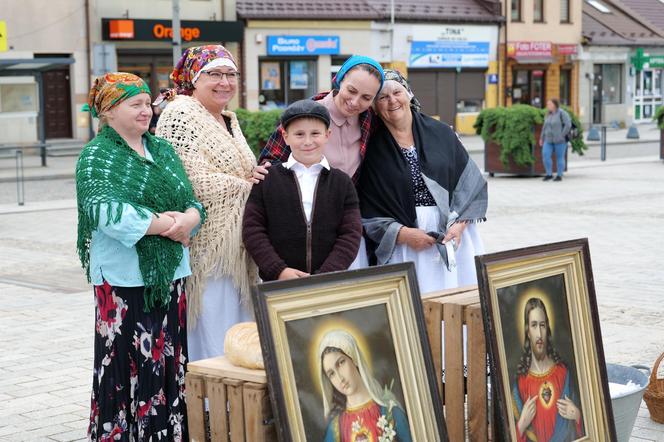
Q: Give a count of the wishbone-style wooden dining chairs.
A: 0